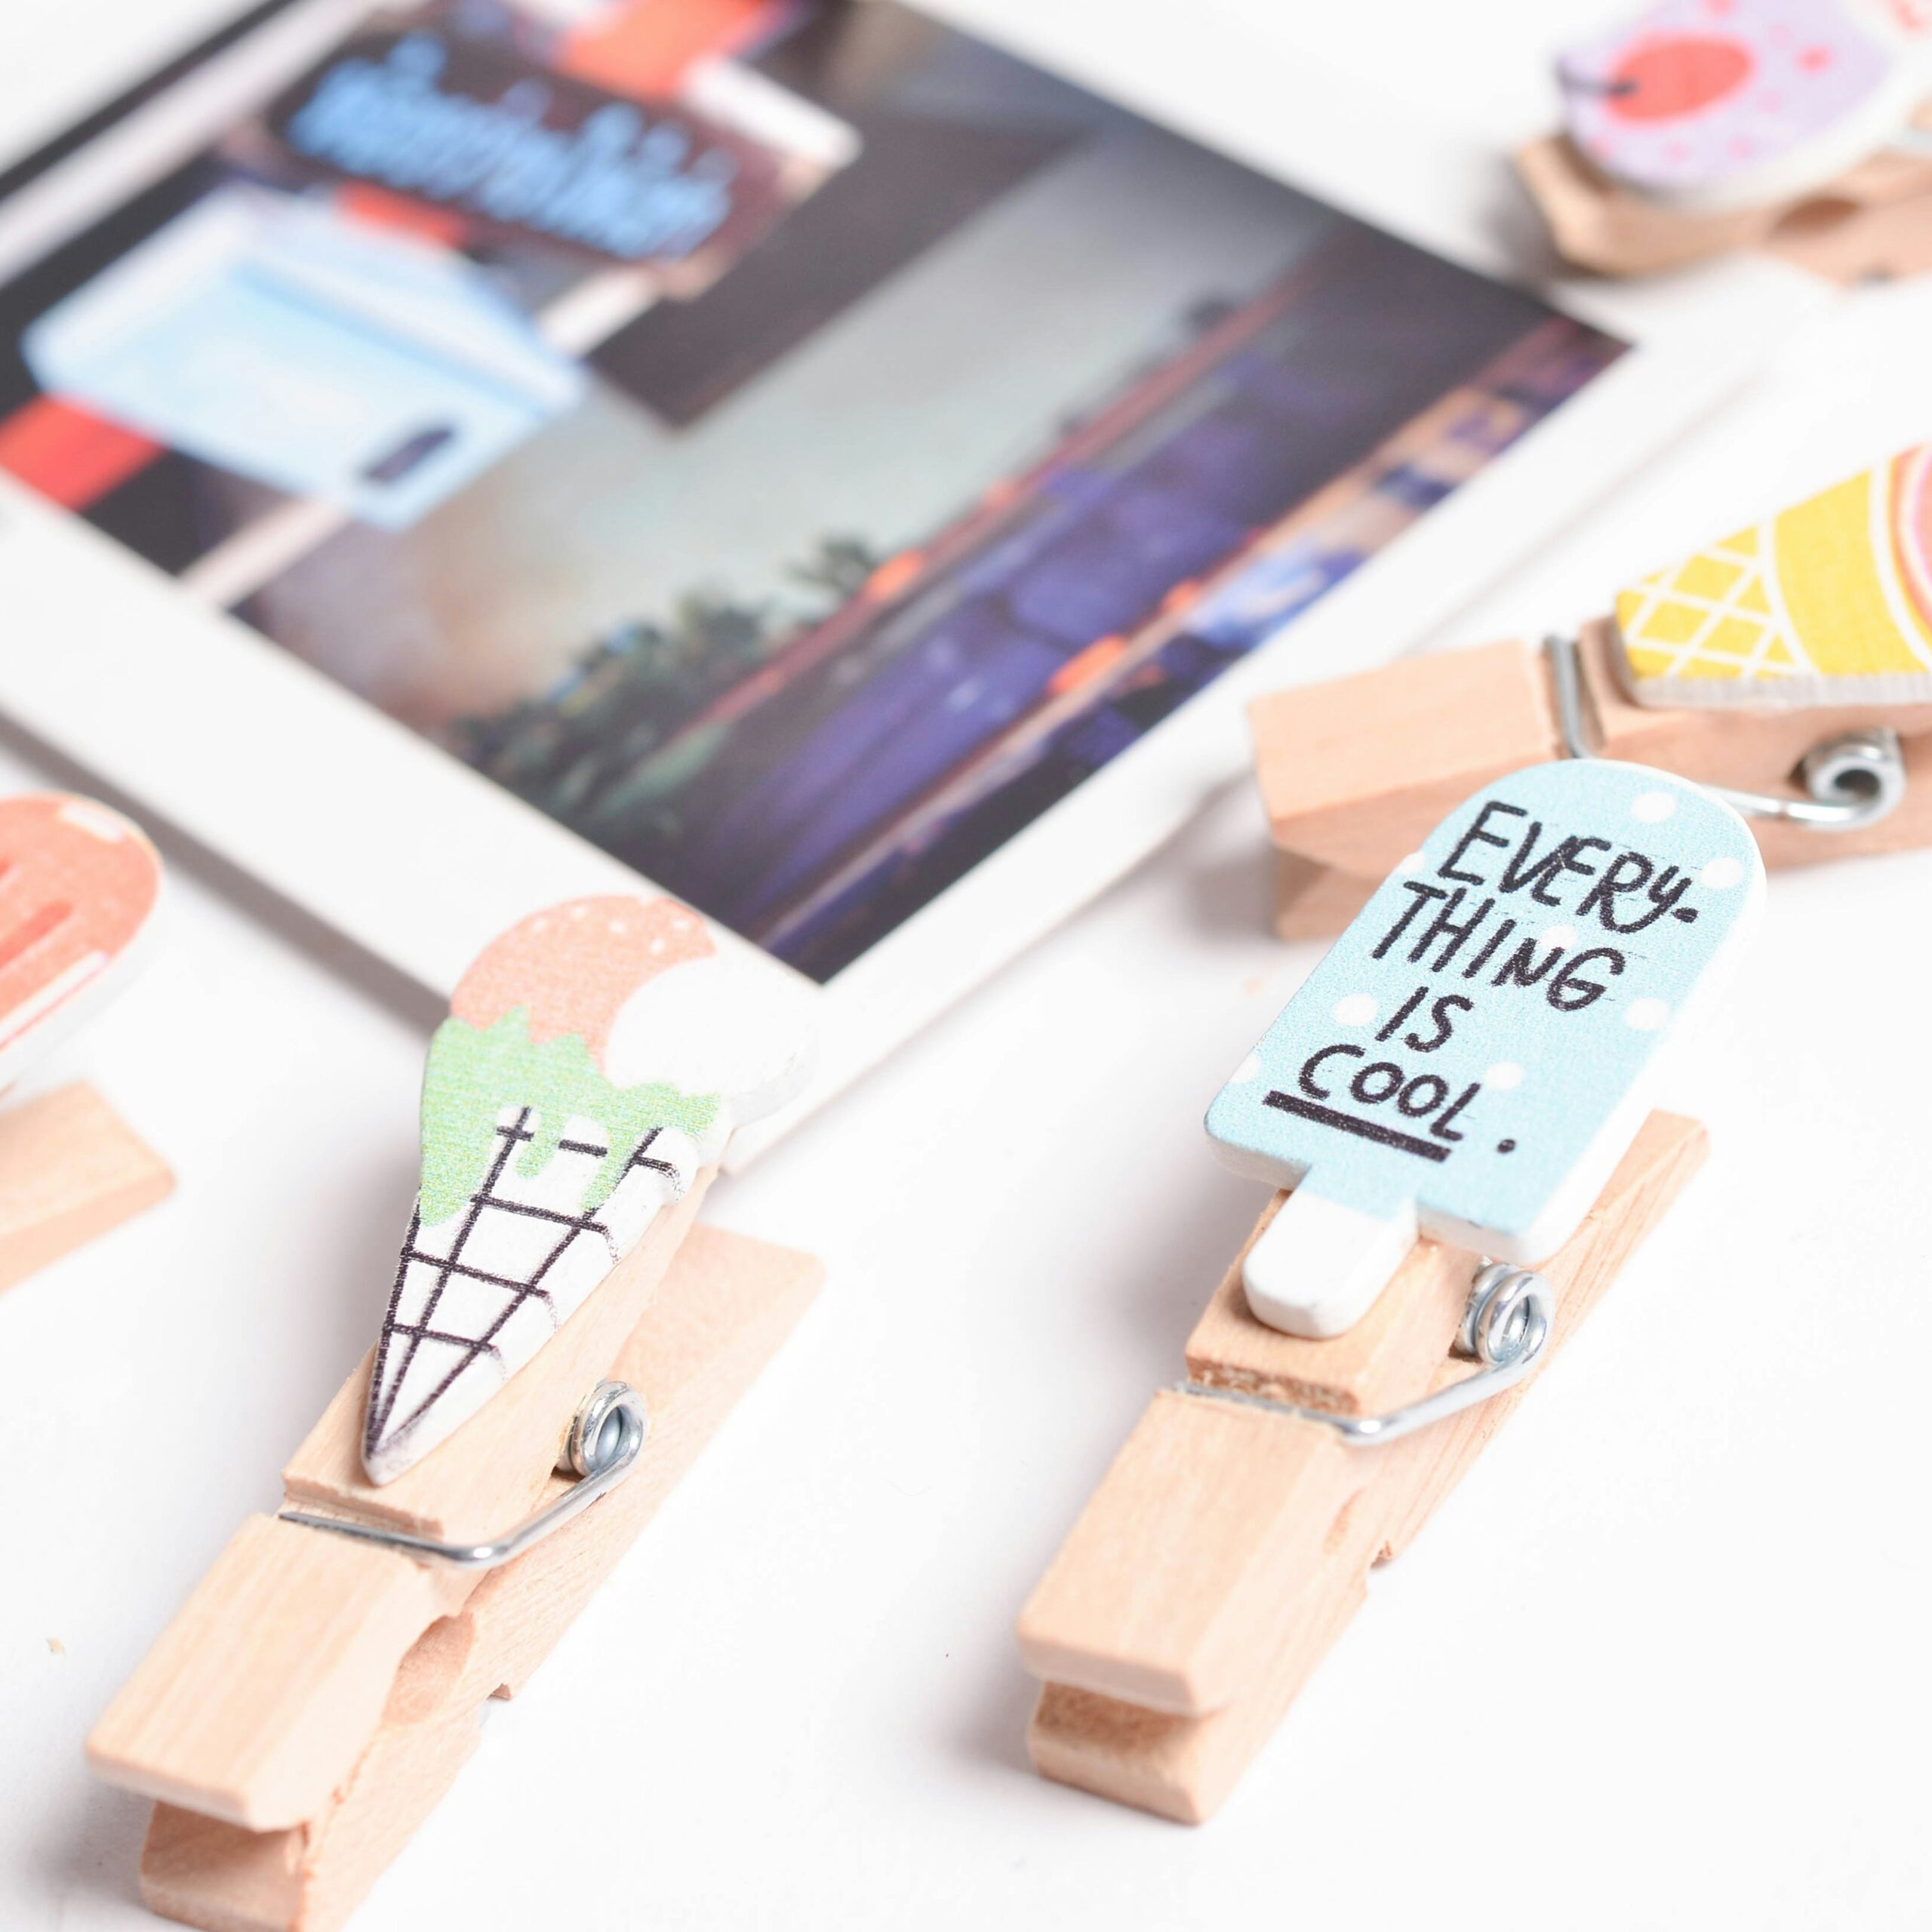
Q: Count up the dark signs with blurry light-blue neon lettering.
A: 1